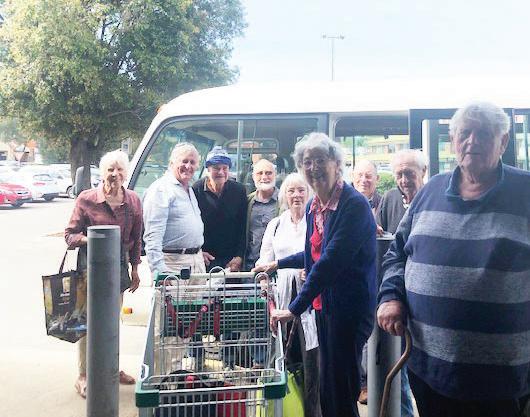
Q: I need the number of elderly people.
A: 9